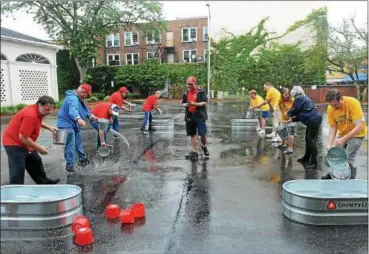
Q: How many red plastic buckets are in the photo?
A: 5